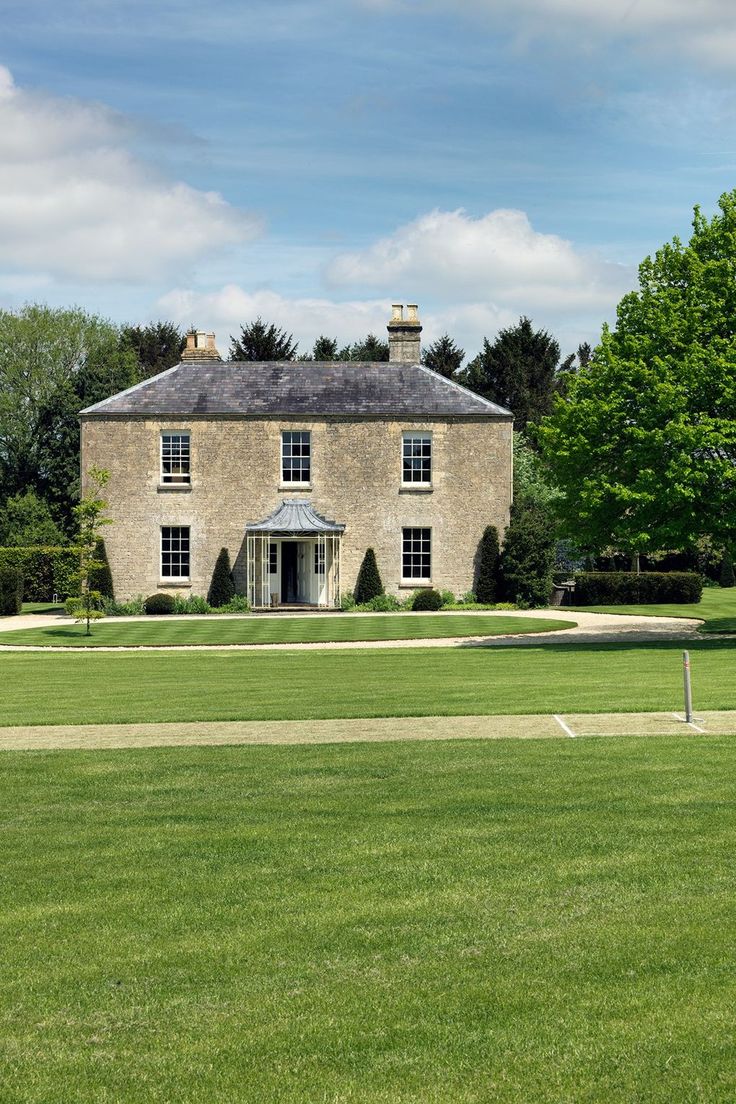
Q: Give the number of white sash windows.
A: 5